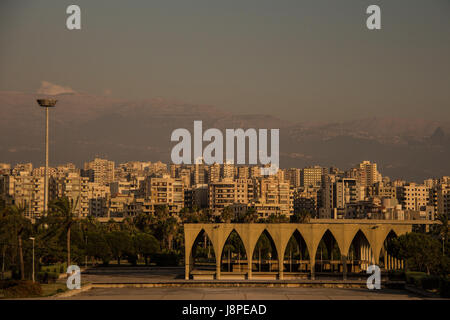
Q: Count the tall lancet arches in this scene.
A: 7